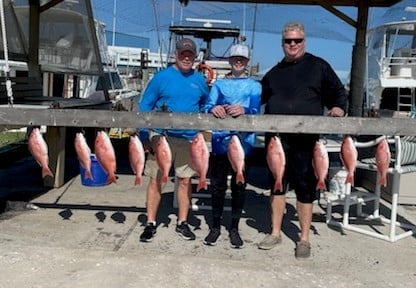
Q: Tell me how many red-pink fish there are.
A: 11